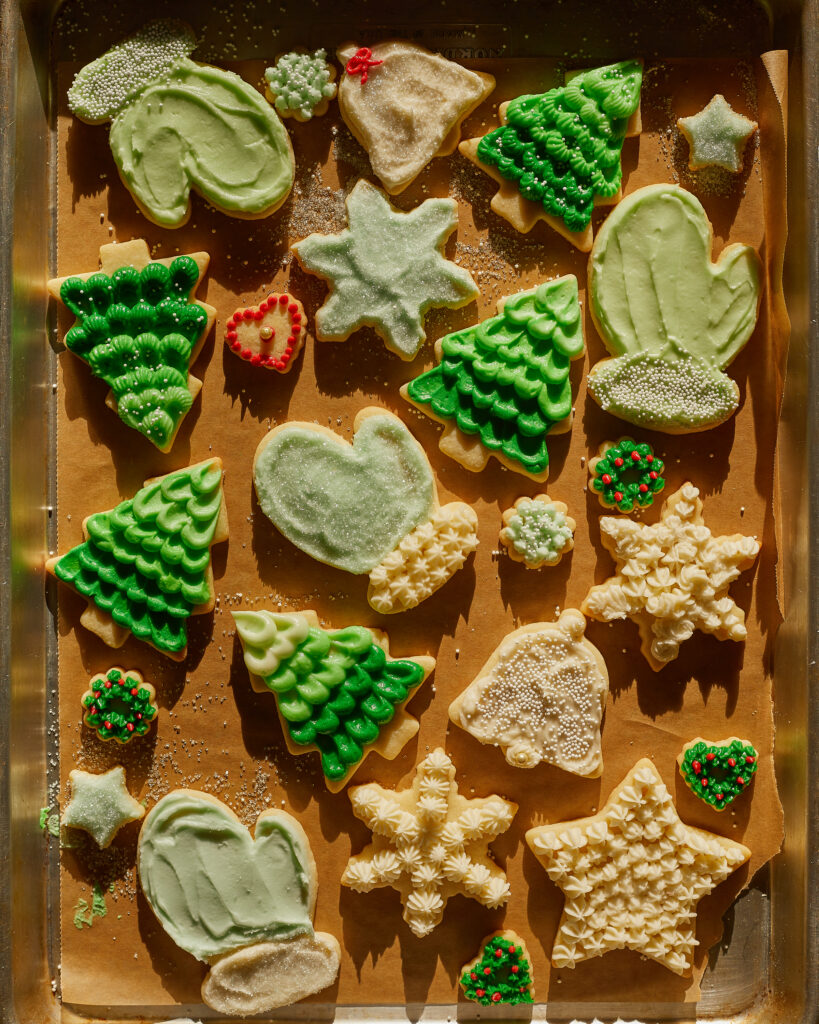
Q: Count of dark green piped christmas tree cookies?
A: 5